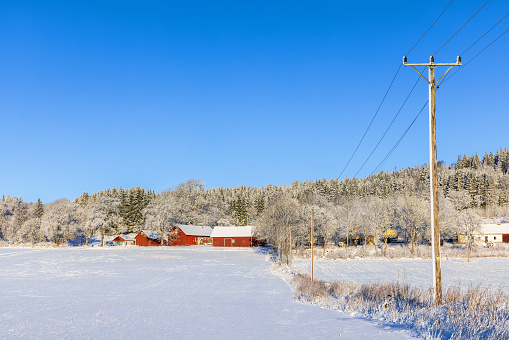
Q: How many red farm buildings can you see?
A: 4